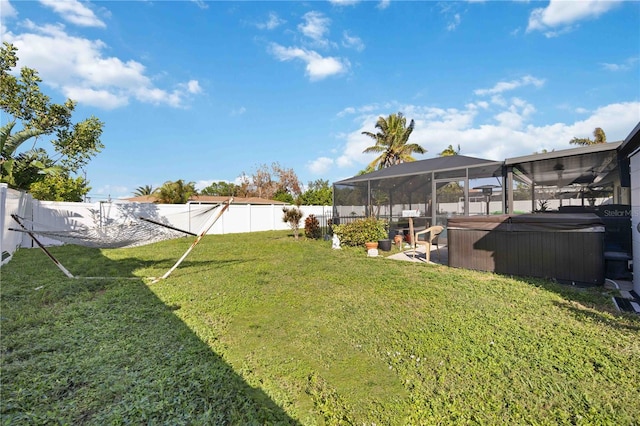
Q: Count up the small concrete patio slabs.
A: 1